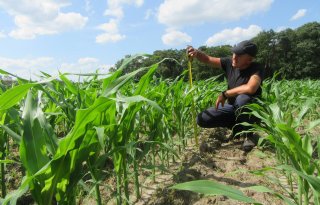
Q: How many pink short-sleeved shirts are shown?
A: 0